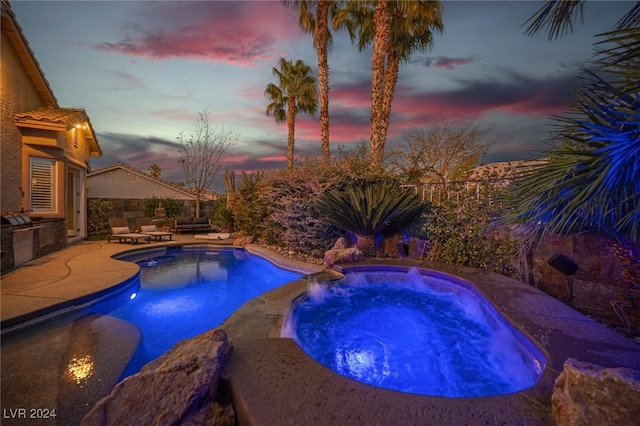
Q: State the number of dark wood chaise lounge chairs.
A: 2